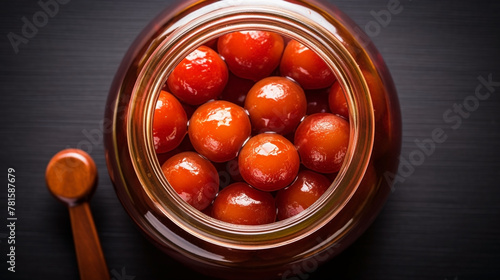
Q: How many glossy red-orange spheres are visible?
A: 12